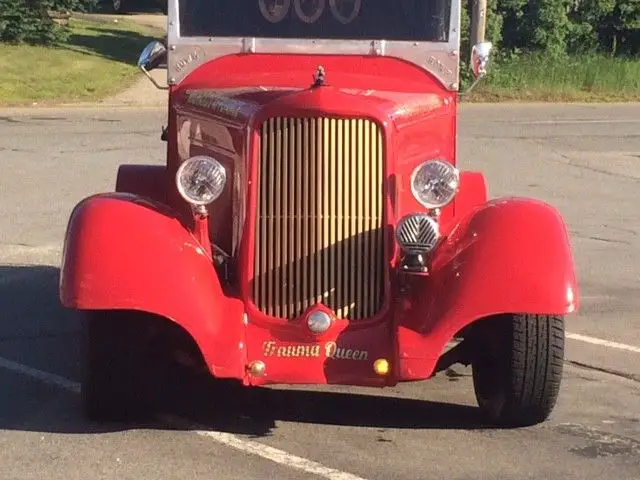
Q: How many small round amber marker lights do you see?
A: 2